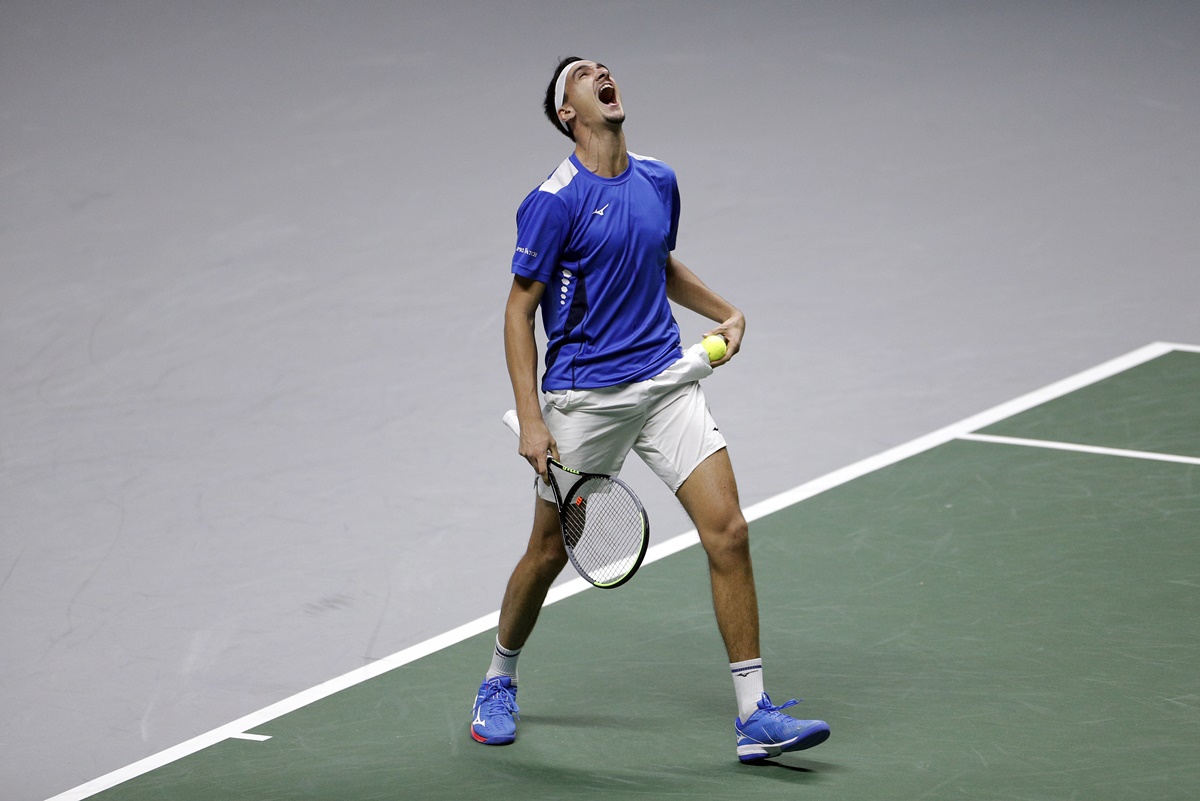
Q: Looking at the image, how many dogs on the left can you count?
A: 0